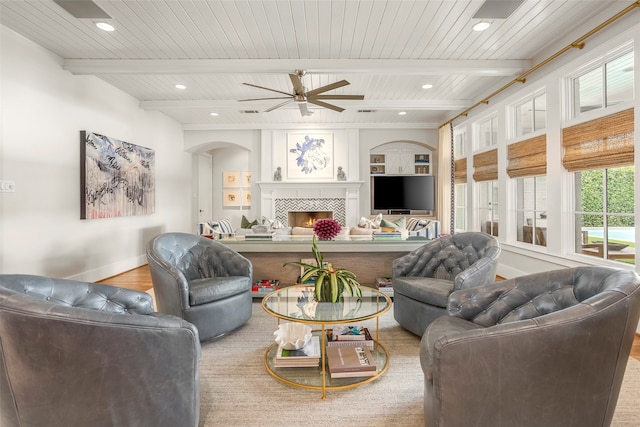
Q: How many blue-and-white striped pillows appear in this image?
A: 2